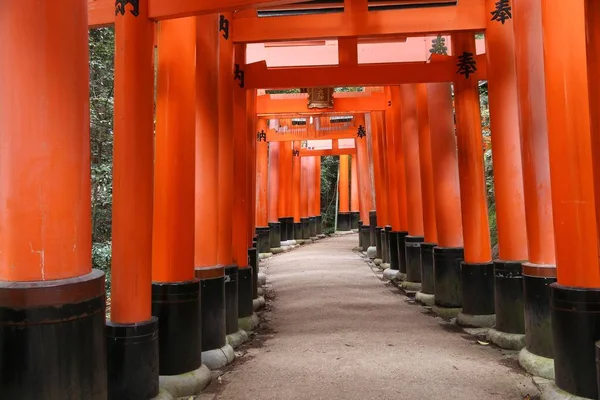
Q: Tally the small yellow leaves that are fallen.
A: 1